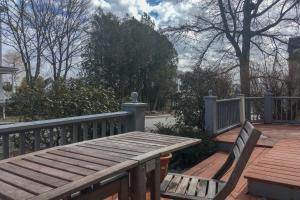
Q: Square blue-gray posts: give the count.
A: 4